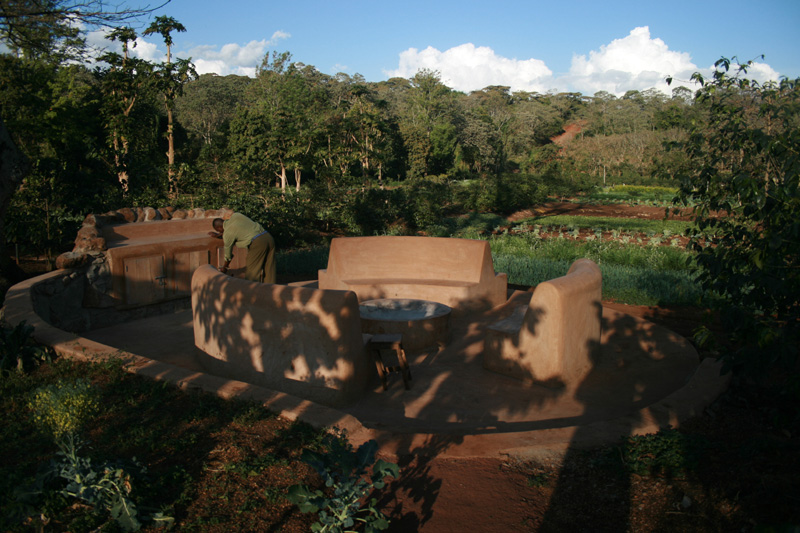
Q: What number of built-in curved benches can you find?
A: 3